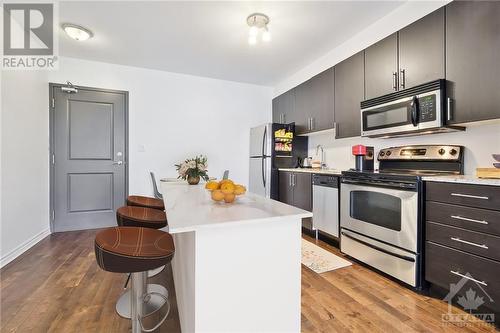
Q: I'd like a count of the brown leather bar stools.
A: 3